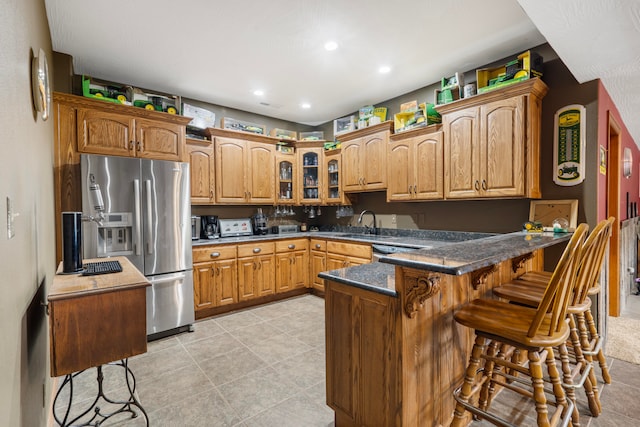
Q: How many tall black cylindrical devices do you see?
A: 1